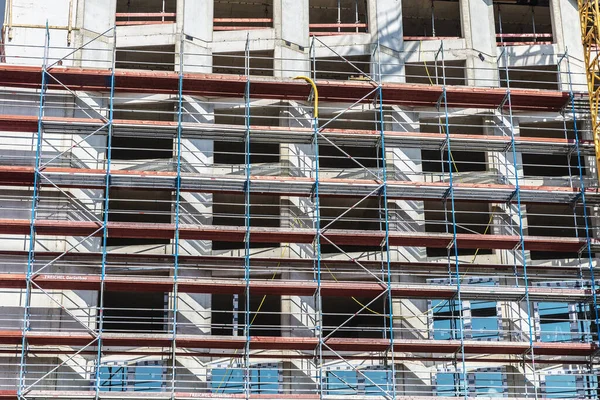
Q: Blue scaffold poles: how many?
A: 9